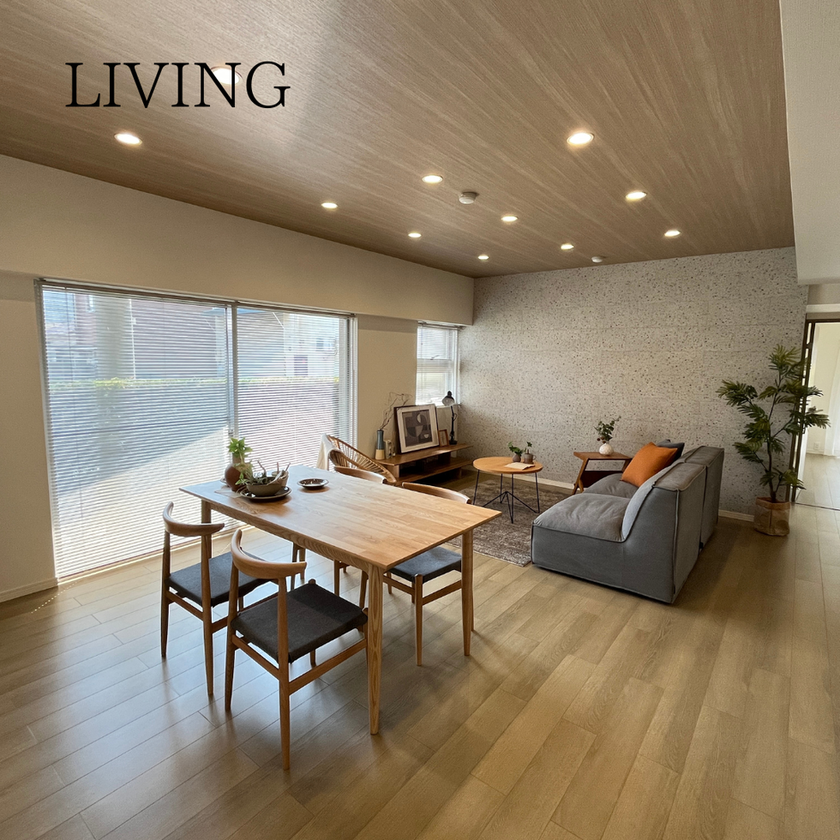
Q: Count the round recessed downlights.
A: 11